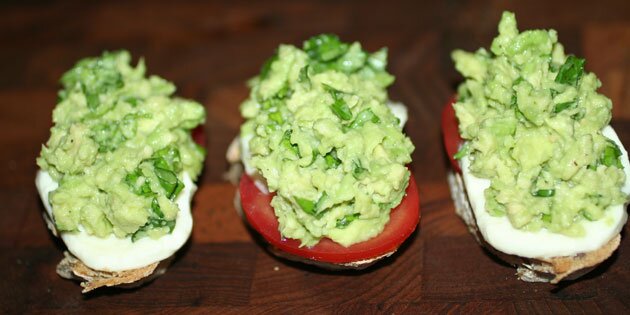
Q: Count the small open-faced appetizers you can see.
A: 3